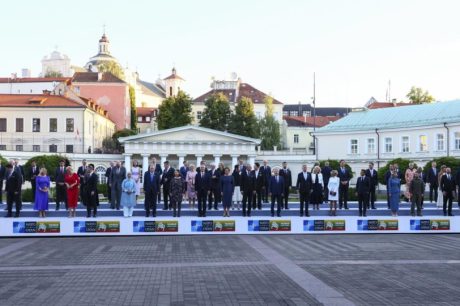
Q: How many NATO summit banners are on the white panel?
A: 8